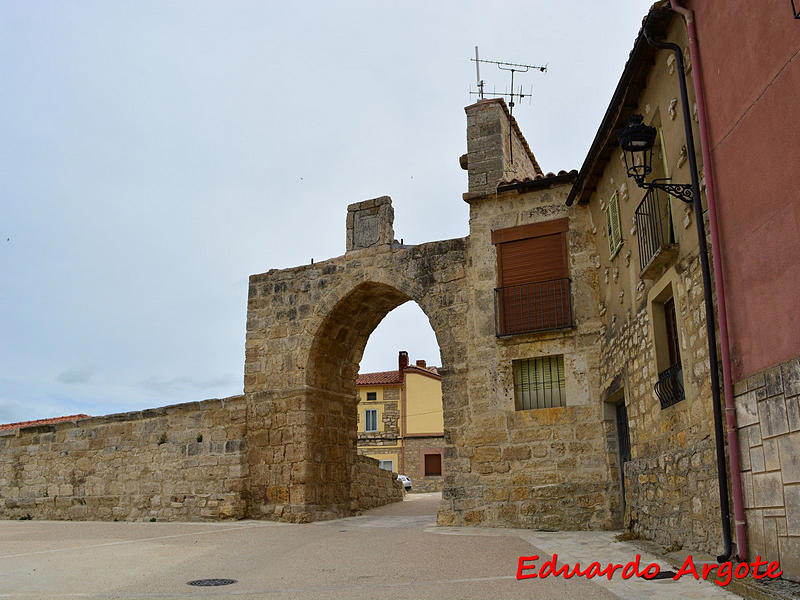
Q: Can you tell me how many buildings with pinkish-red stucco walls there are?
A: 1